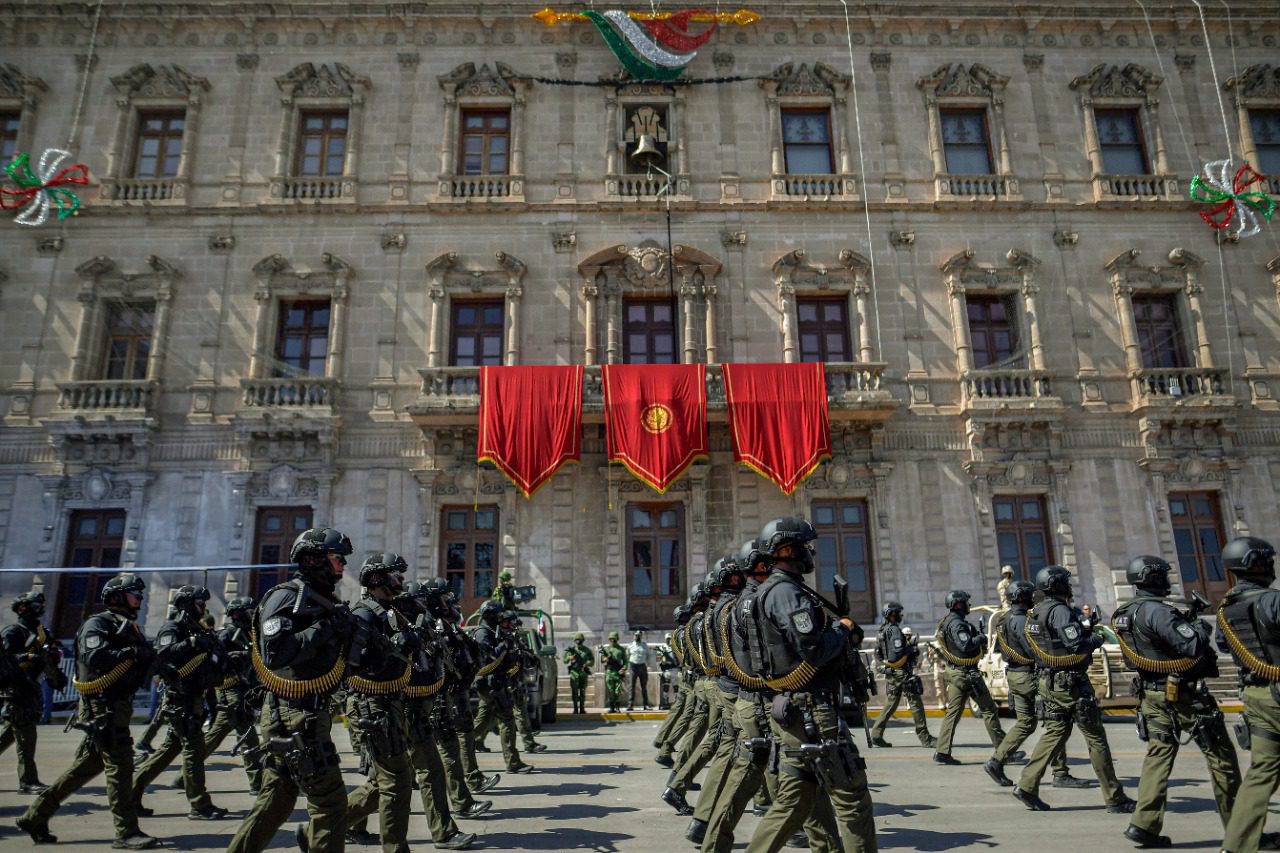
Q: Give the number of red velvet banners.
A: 3